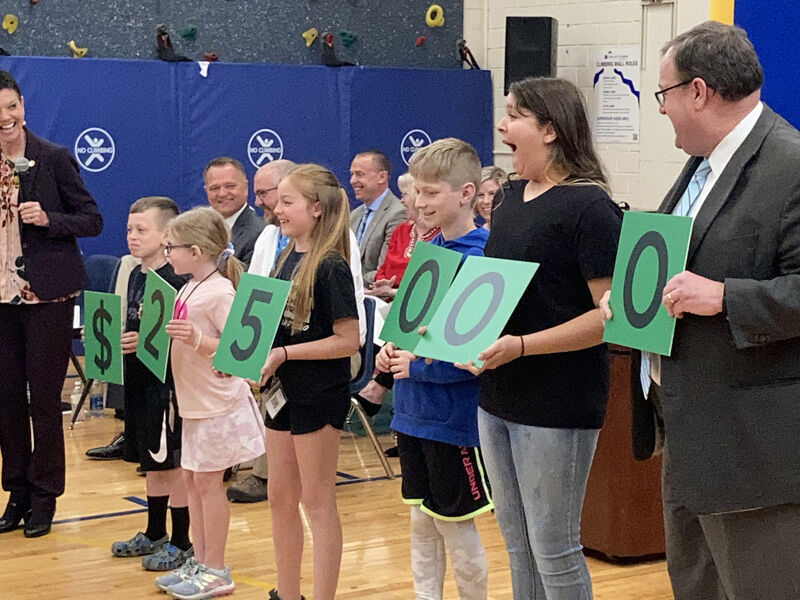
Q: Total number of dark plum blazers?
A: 1